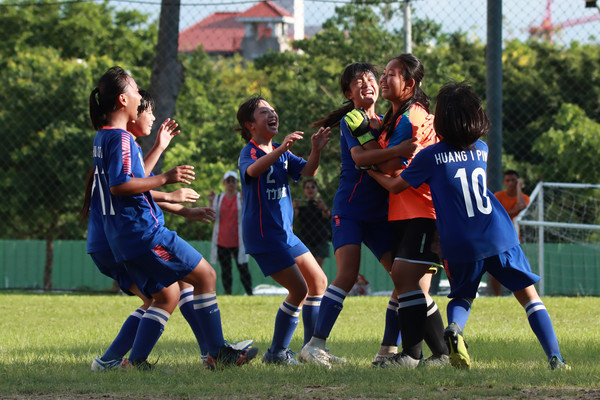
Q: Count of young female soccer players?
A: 6